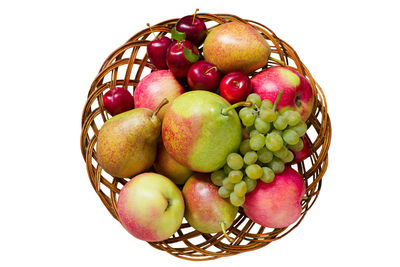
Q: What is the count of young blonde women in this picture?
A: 0